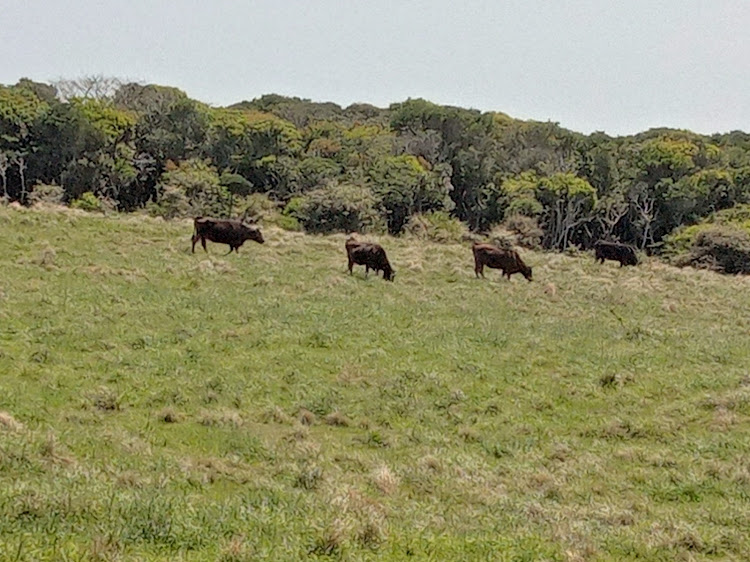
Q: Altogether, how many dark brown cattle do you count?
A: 4